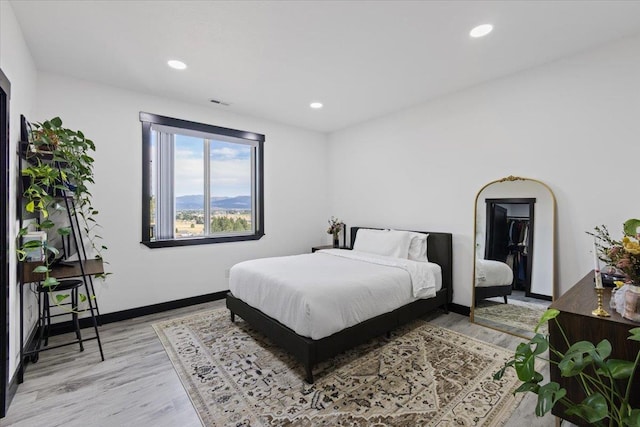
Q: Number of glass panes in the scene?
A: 2